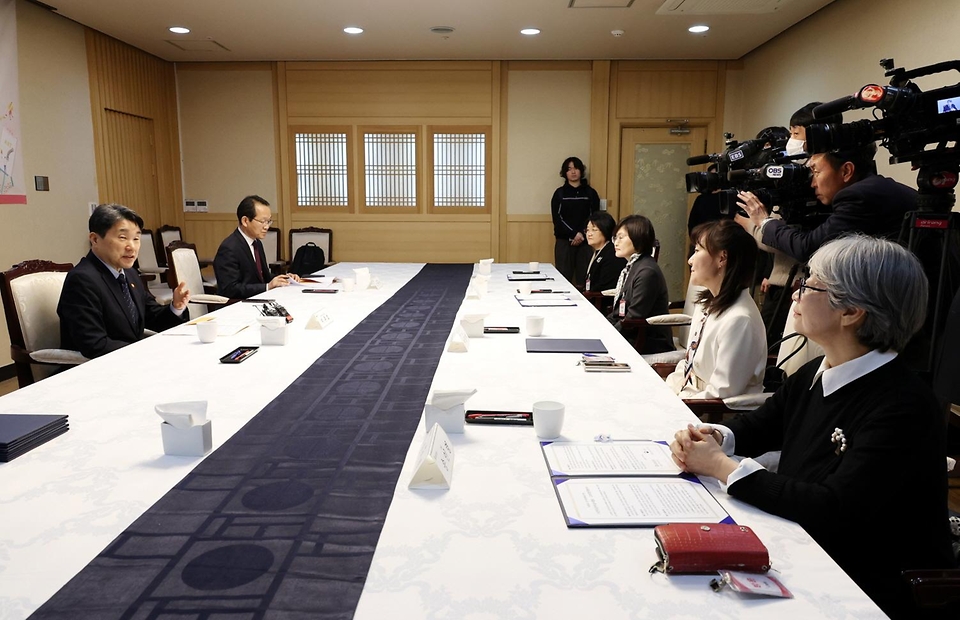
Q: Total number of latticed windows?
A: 3